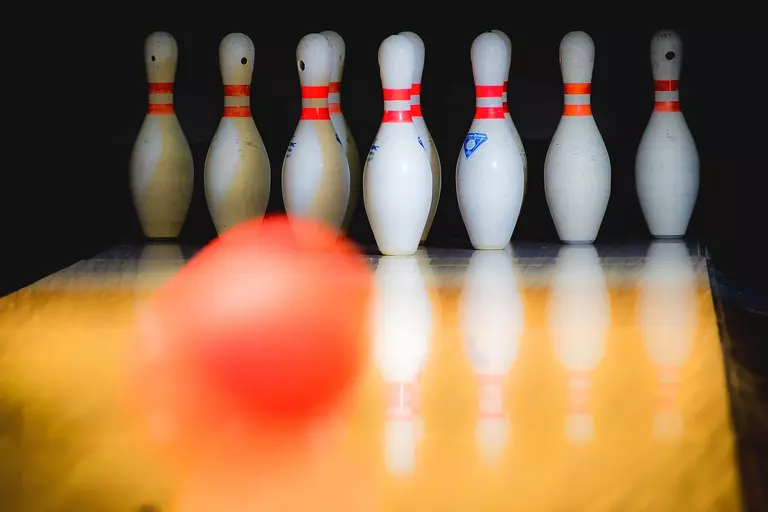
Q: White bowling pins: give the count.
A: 10